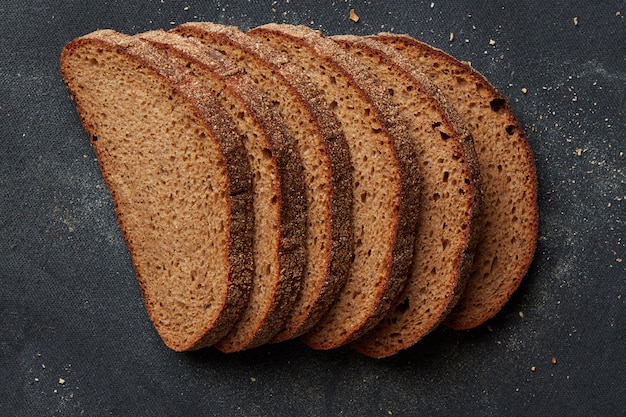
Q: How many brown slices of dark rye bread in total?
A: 6